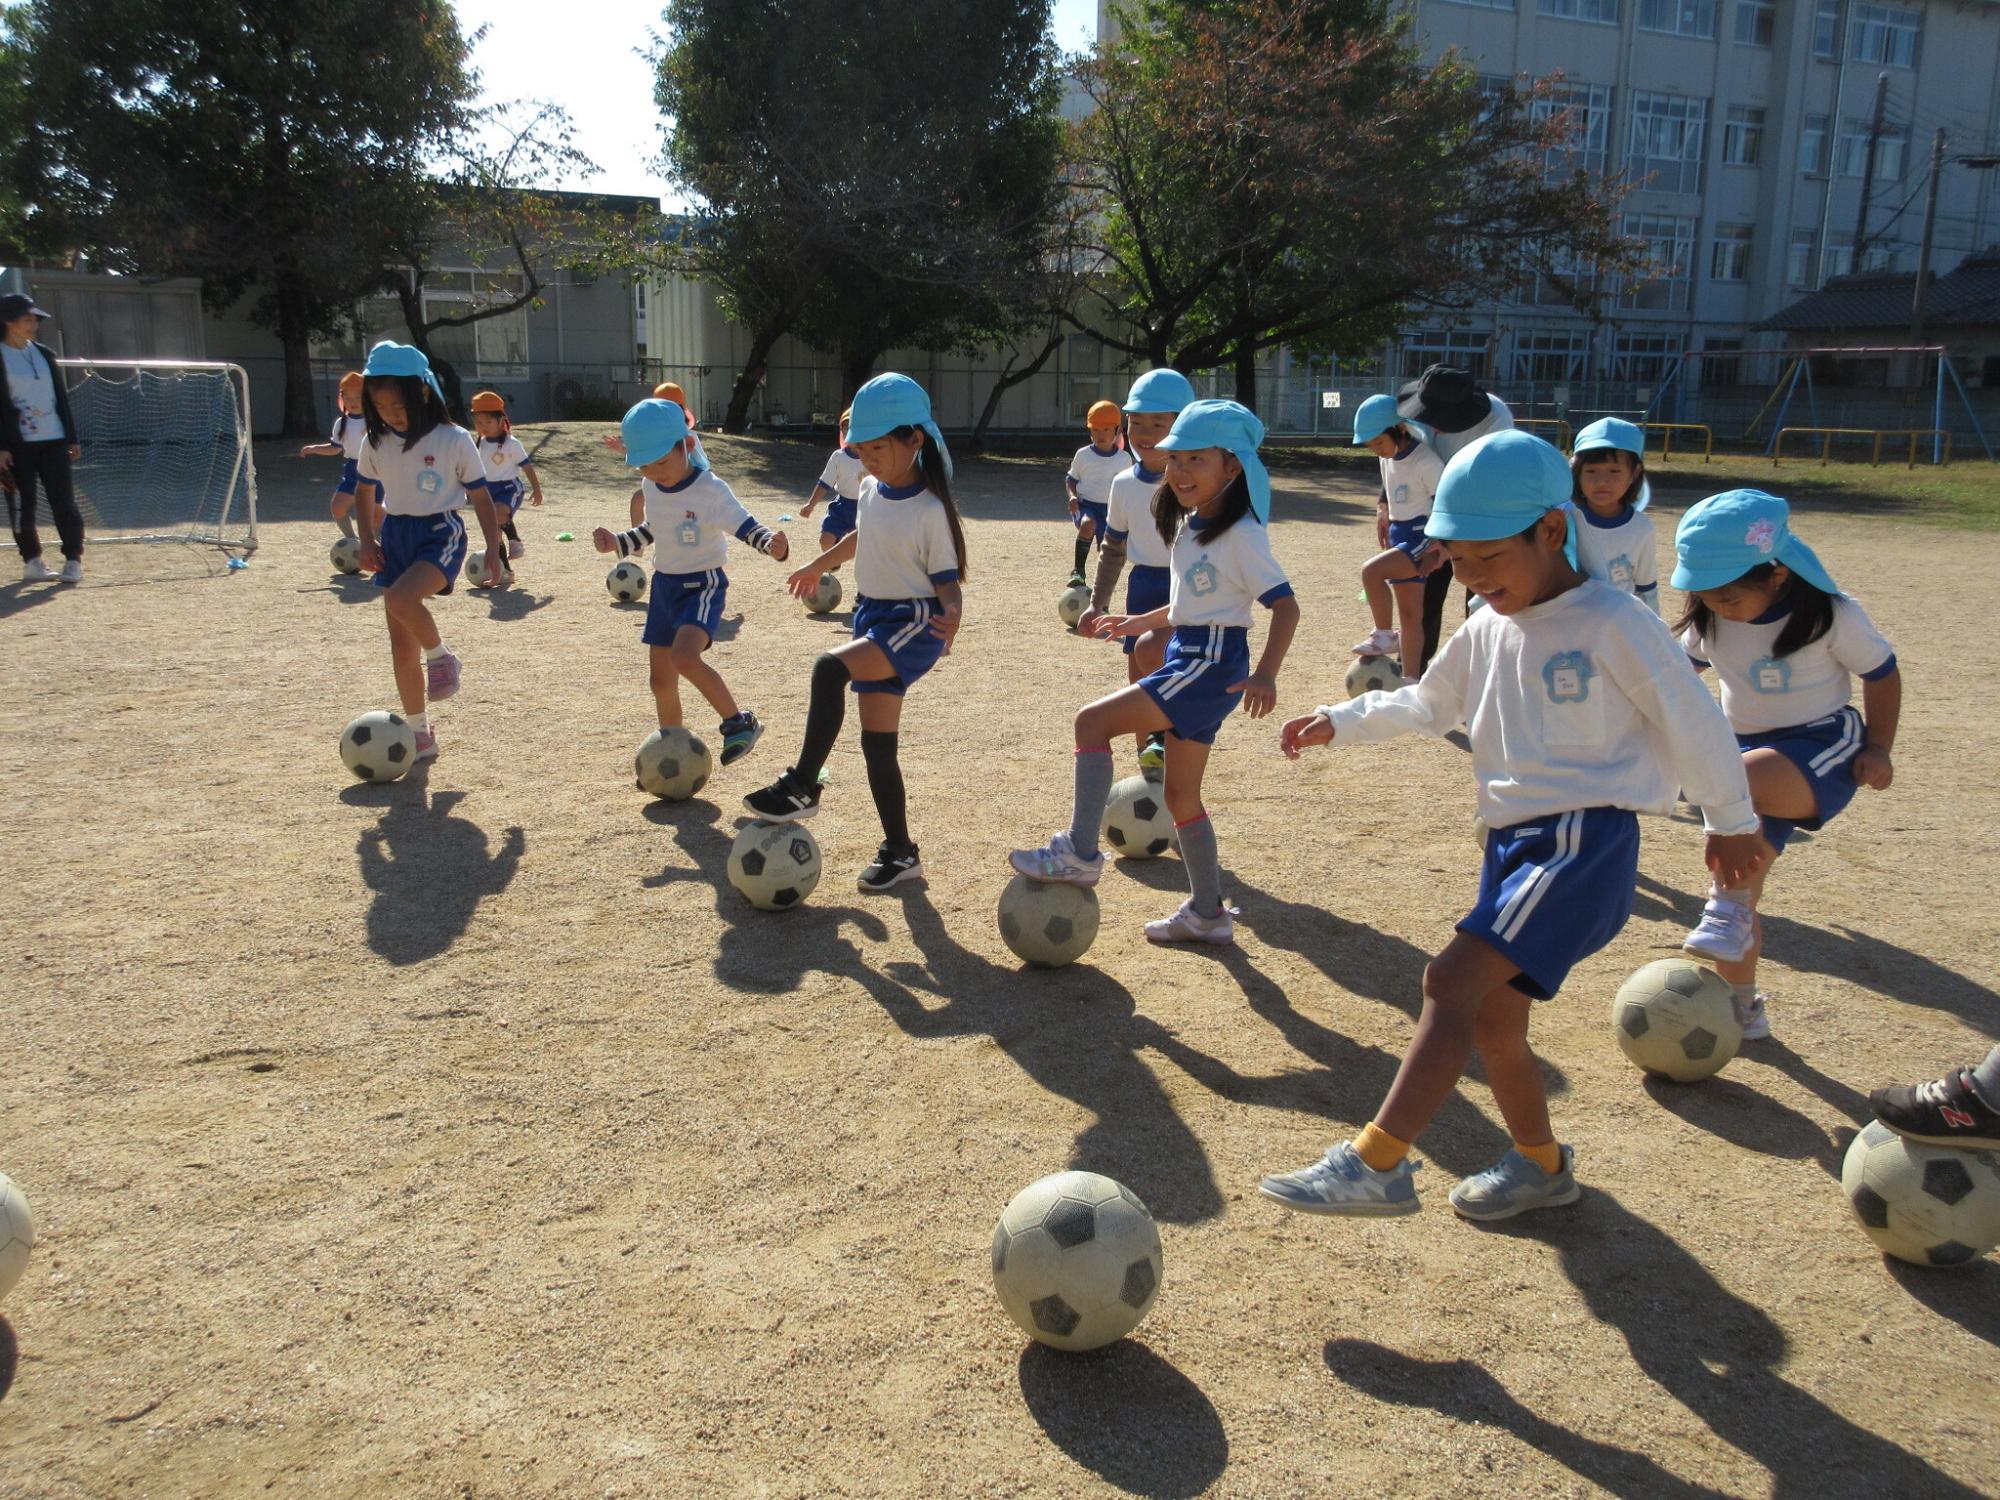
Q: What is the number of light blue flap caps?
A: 9